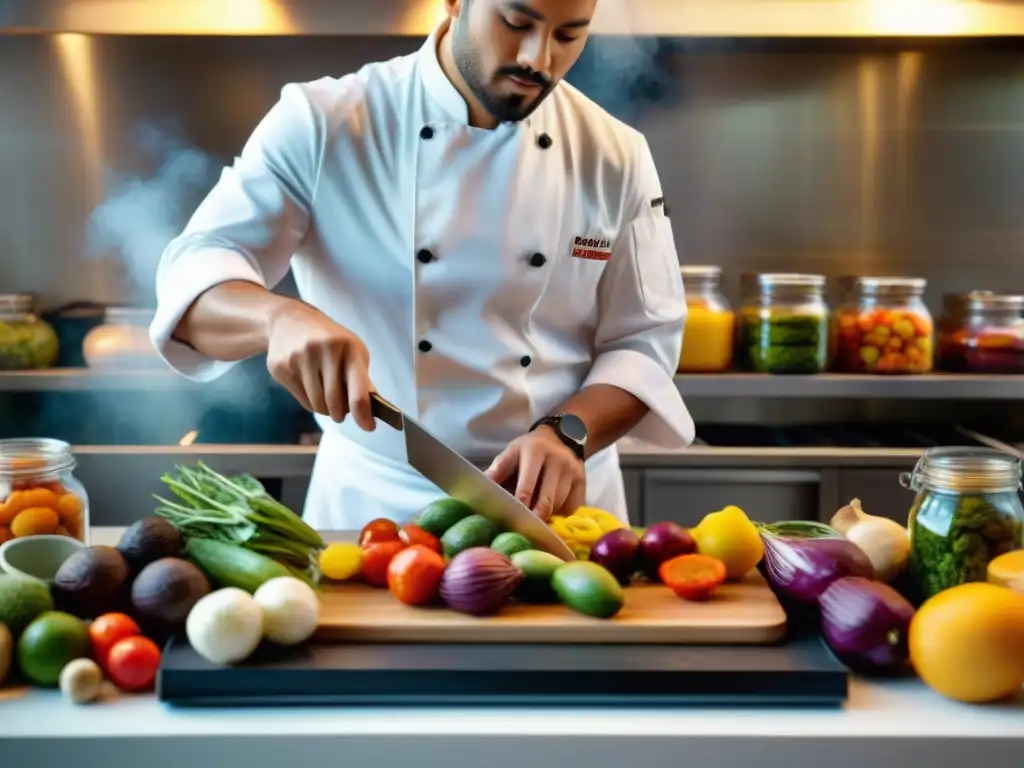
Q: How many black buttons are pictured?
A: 6